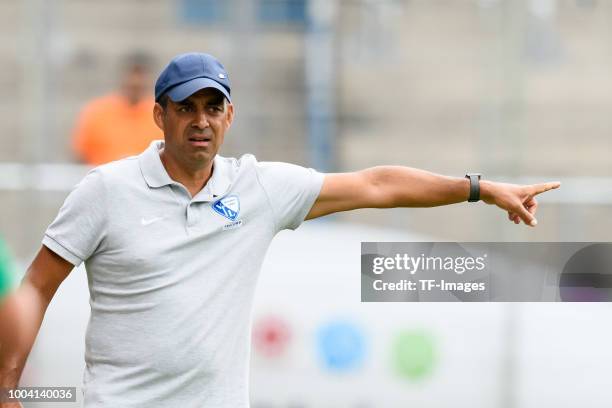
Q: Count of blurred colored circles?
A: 3